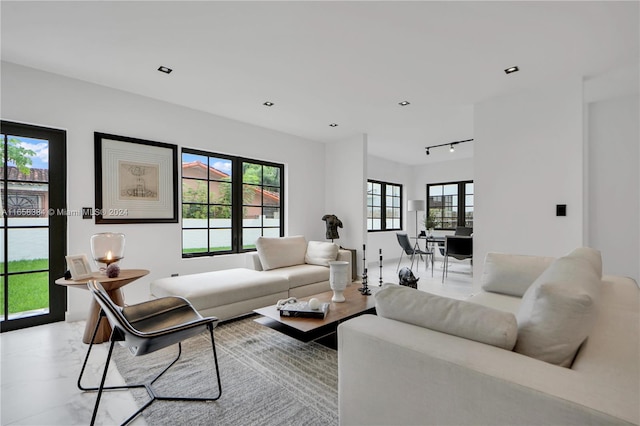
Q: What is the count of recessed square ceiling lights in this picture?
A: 5